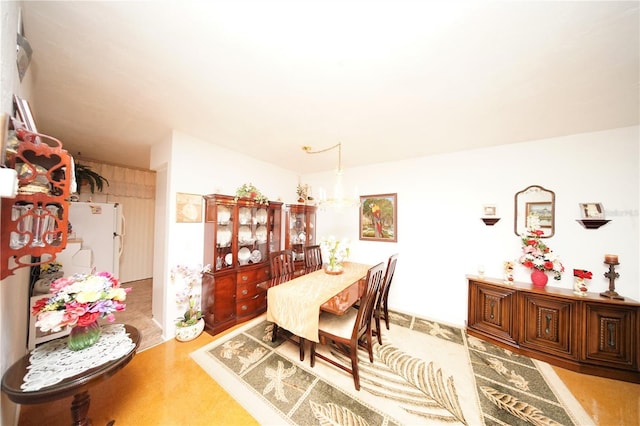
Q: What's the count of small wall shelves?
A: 2